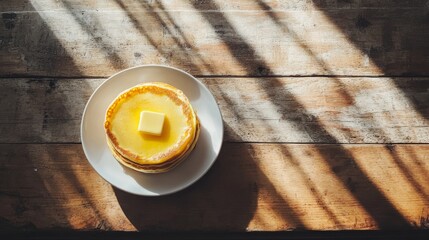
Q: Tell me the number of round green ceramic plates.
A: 0